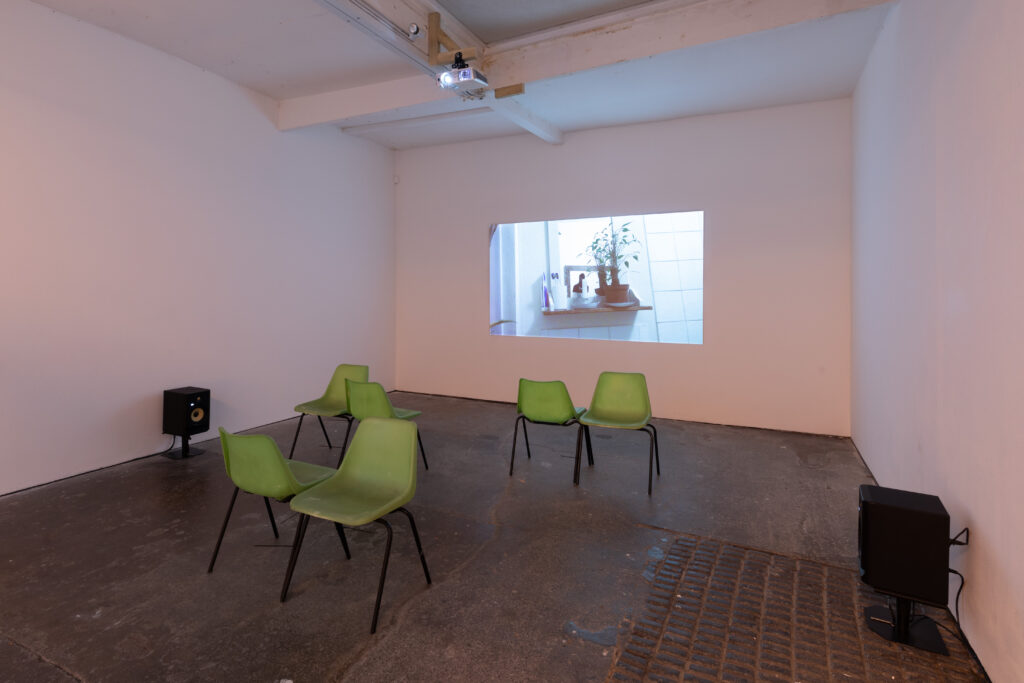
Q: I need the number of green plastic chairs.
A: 6